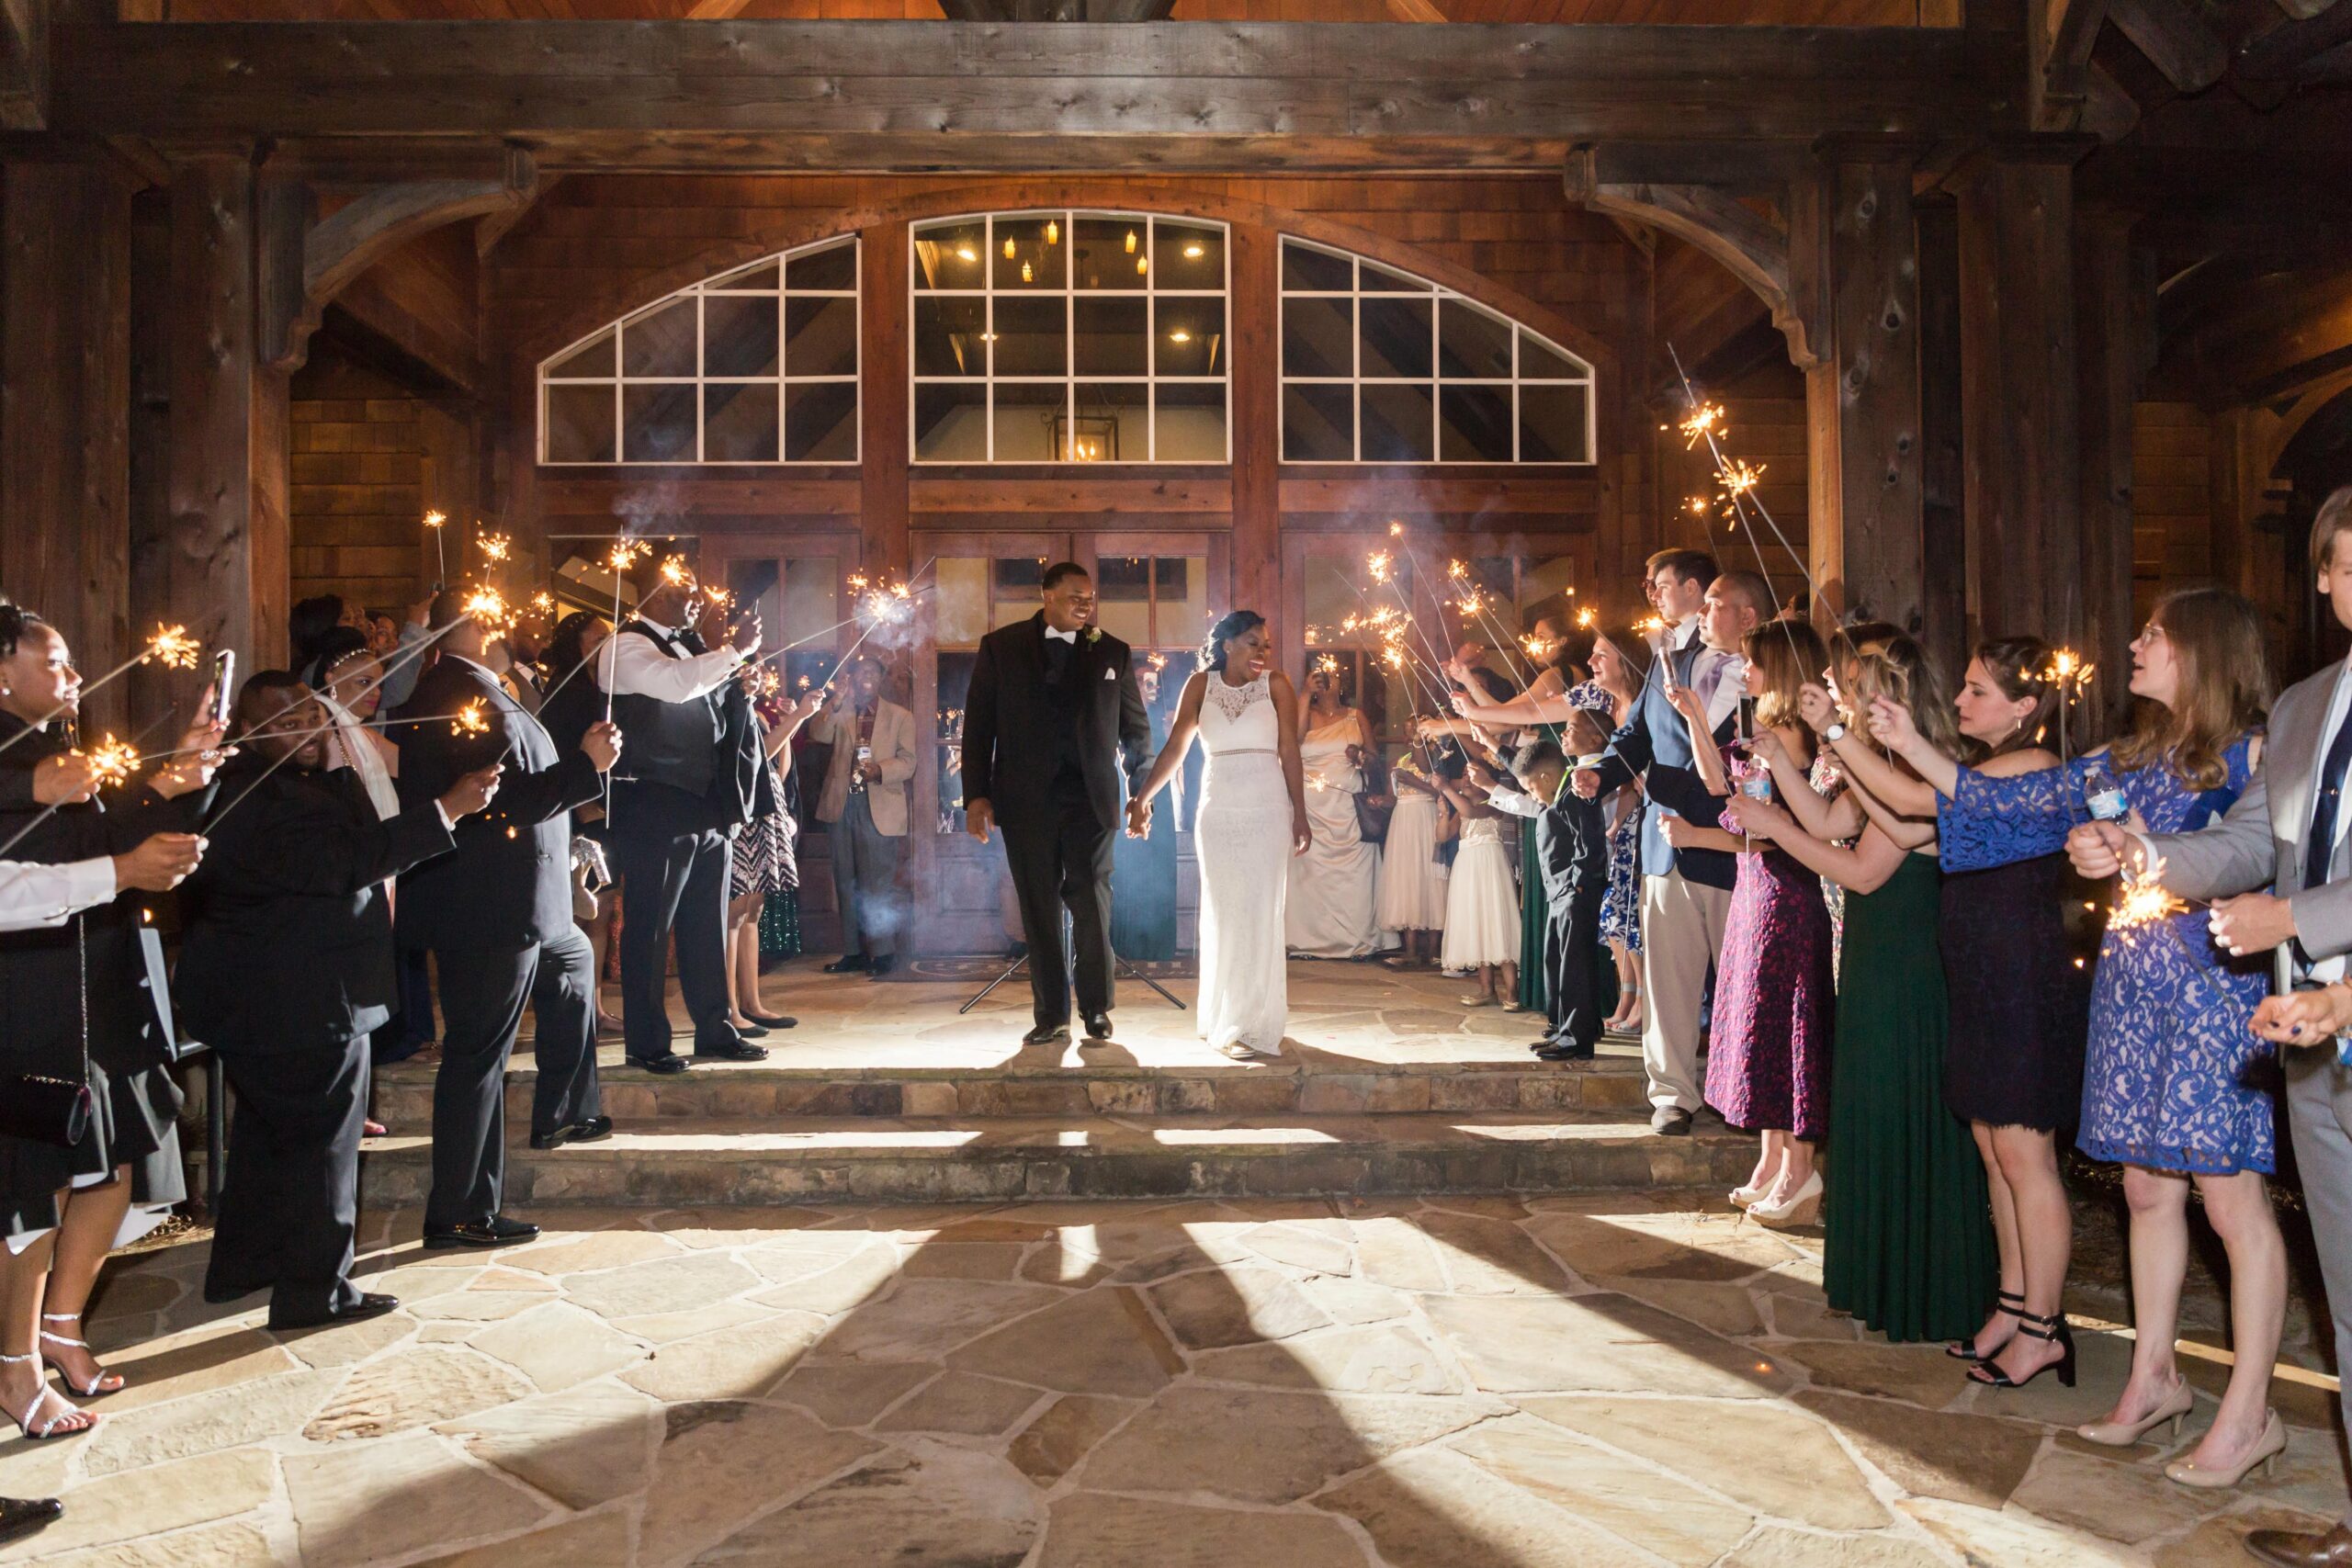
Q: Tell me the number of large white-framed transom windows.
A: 3